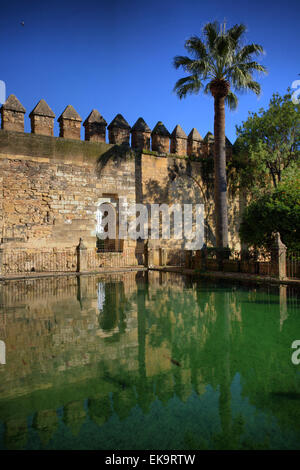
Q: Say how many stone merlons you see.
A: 11